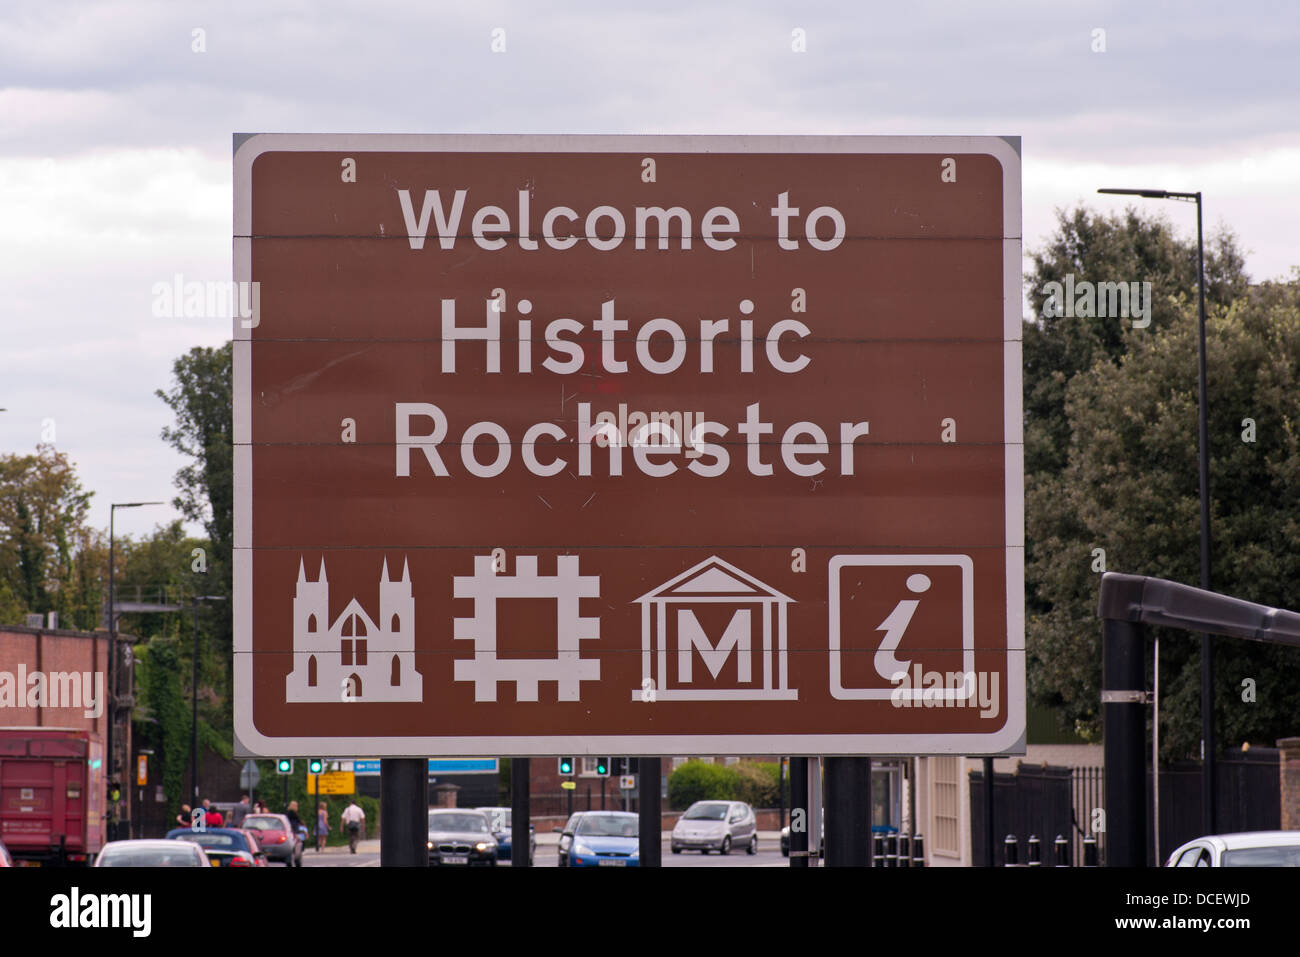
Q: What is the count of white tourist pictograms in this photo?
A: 4